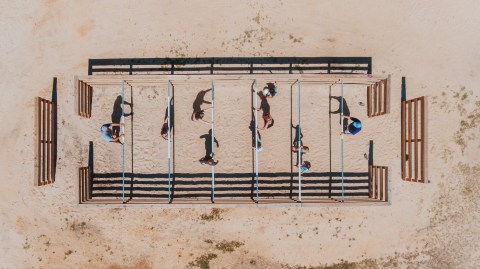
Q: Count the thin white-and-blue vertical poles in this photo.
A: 6